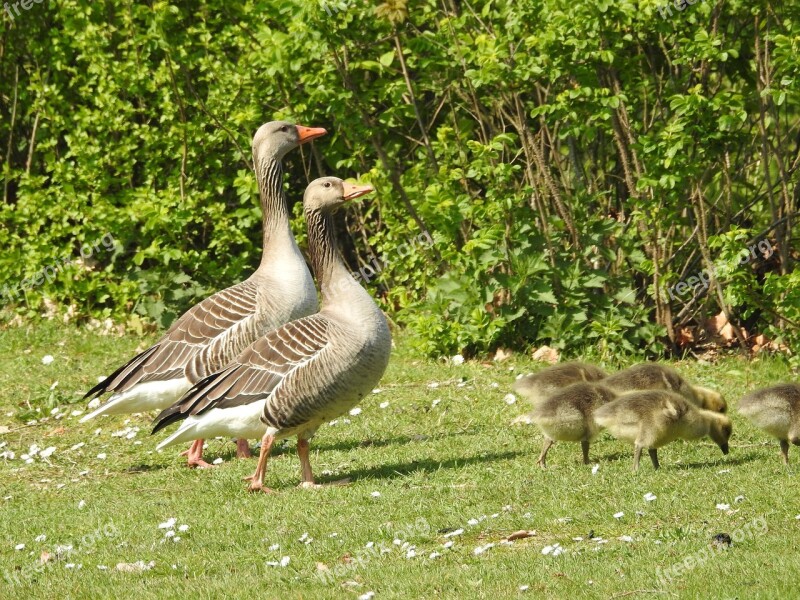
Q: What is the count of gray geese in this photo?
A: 2